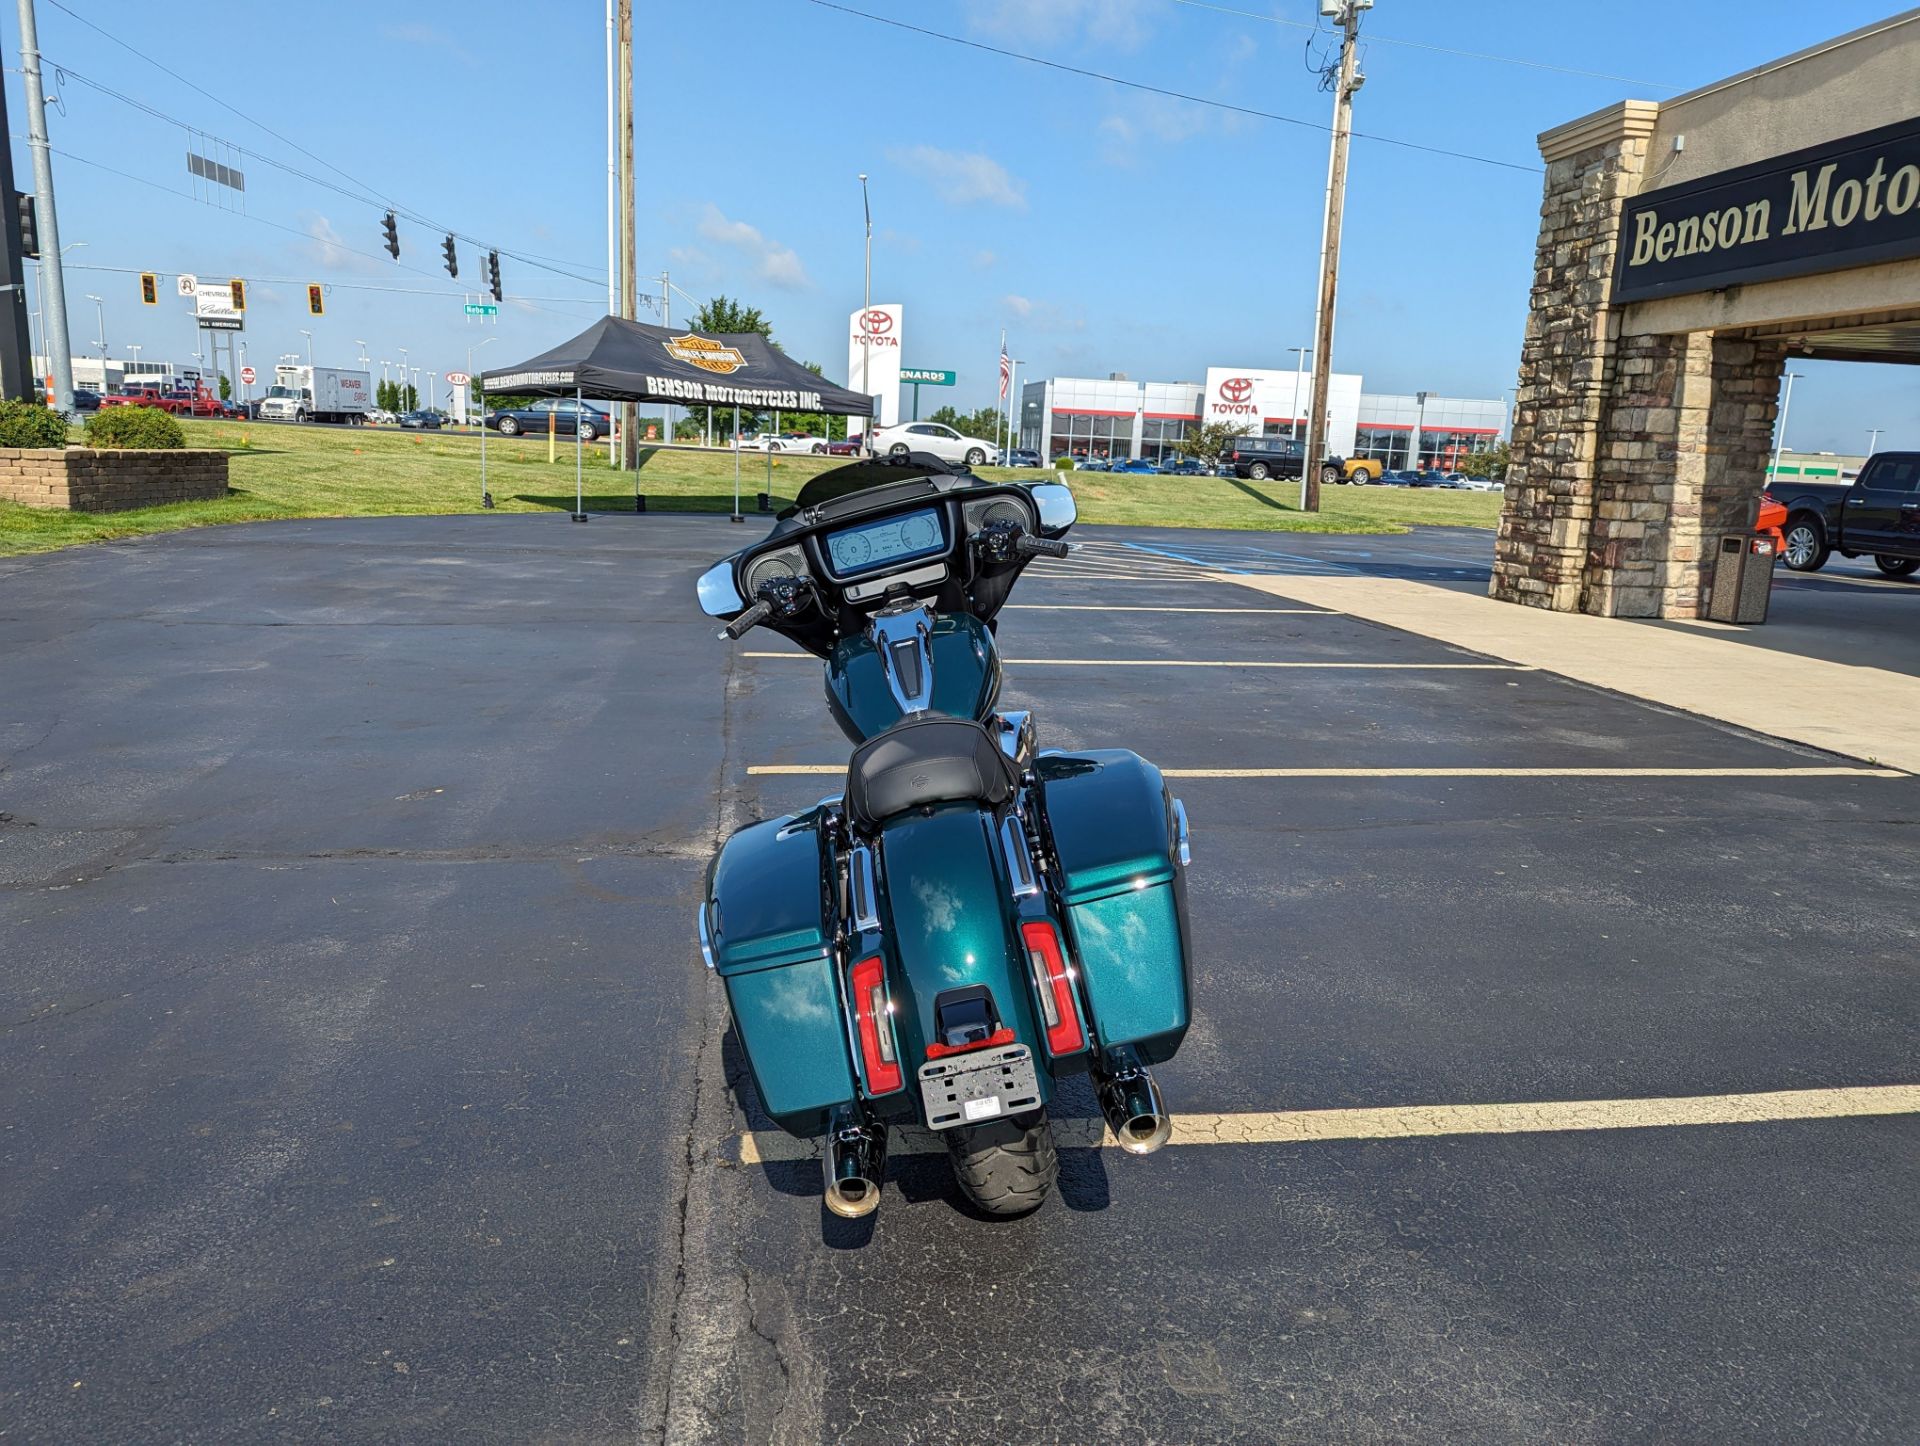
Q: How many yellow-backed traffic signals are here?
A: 3